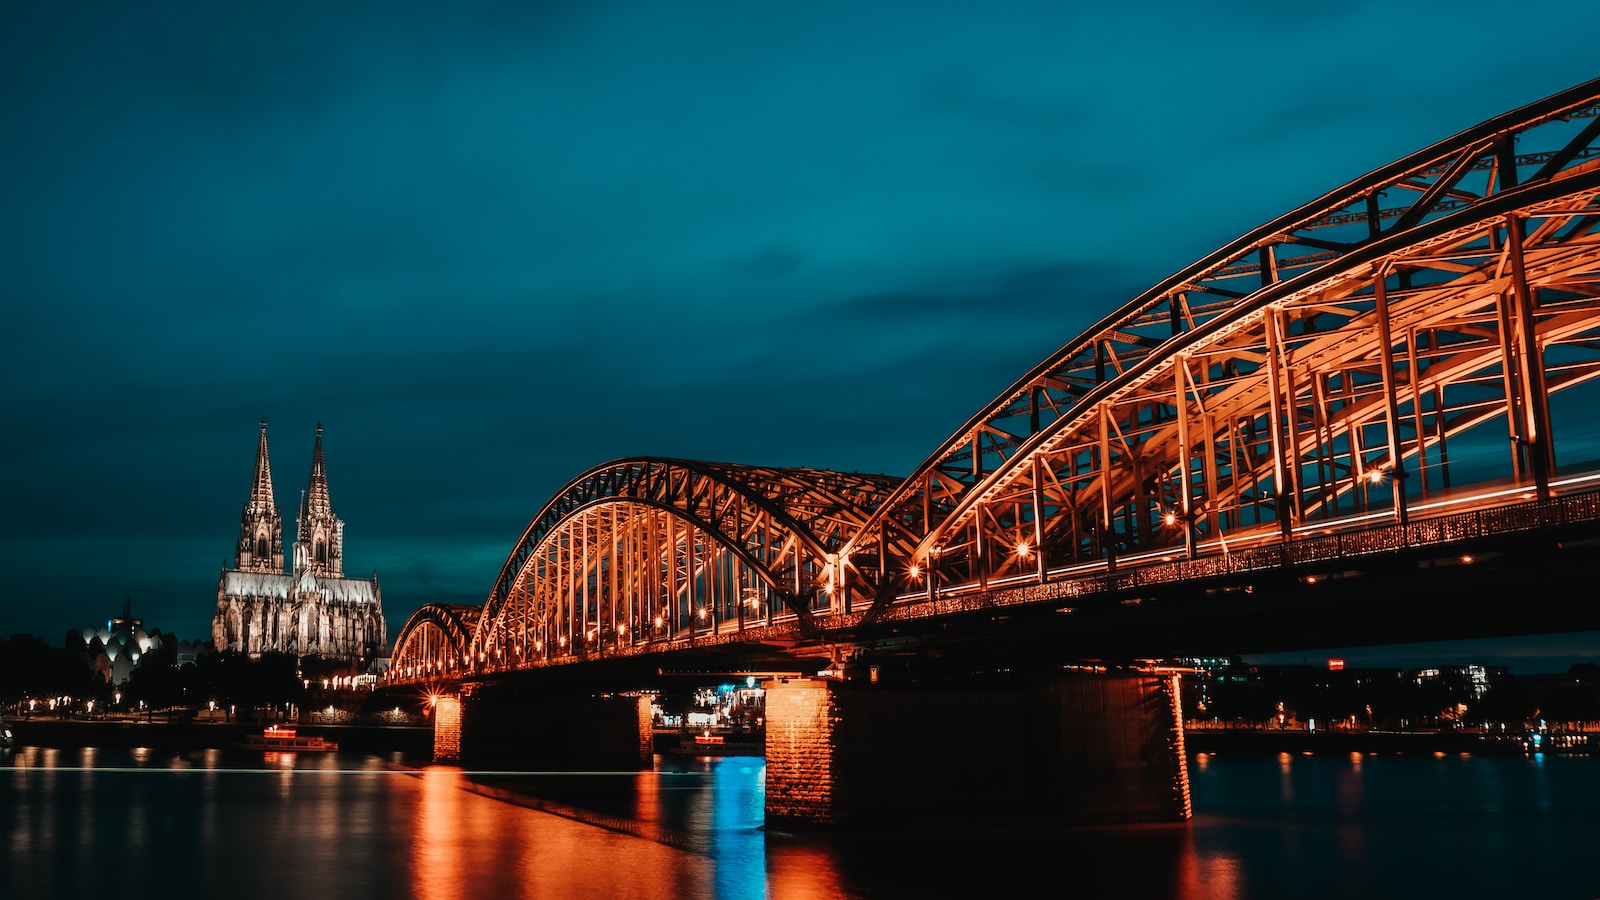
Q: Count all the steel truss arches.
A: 3